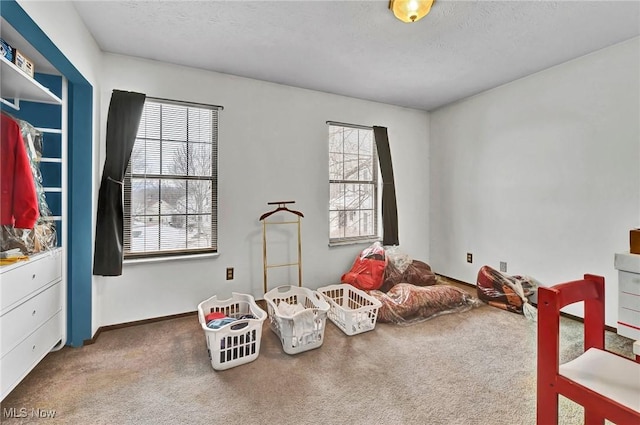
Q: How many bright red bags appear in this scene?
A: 1